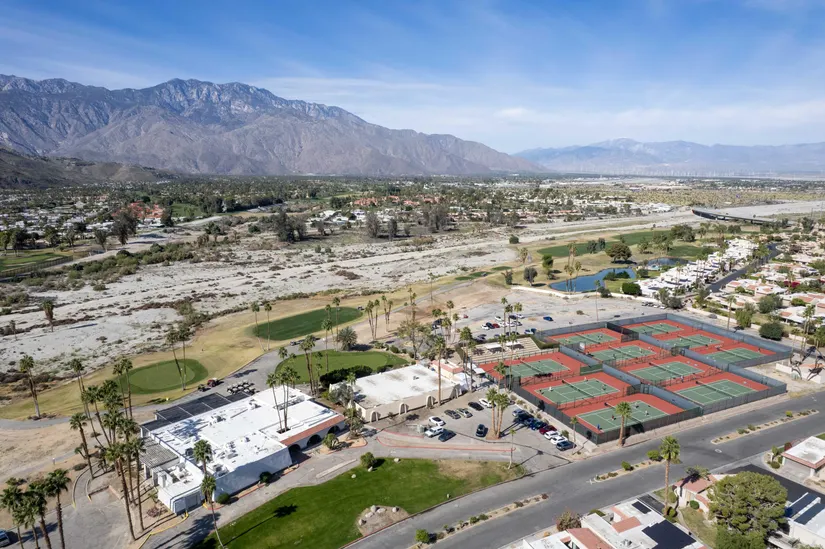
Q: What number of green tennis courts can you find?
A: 10